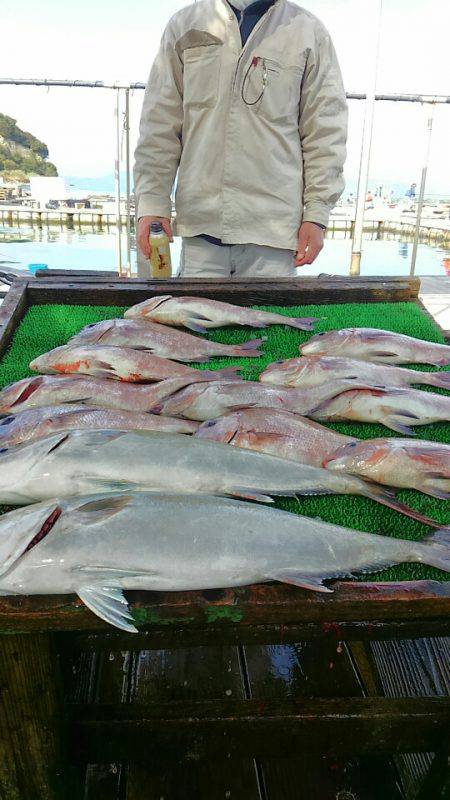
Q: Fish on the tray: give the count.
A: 13